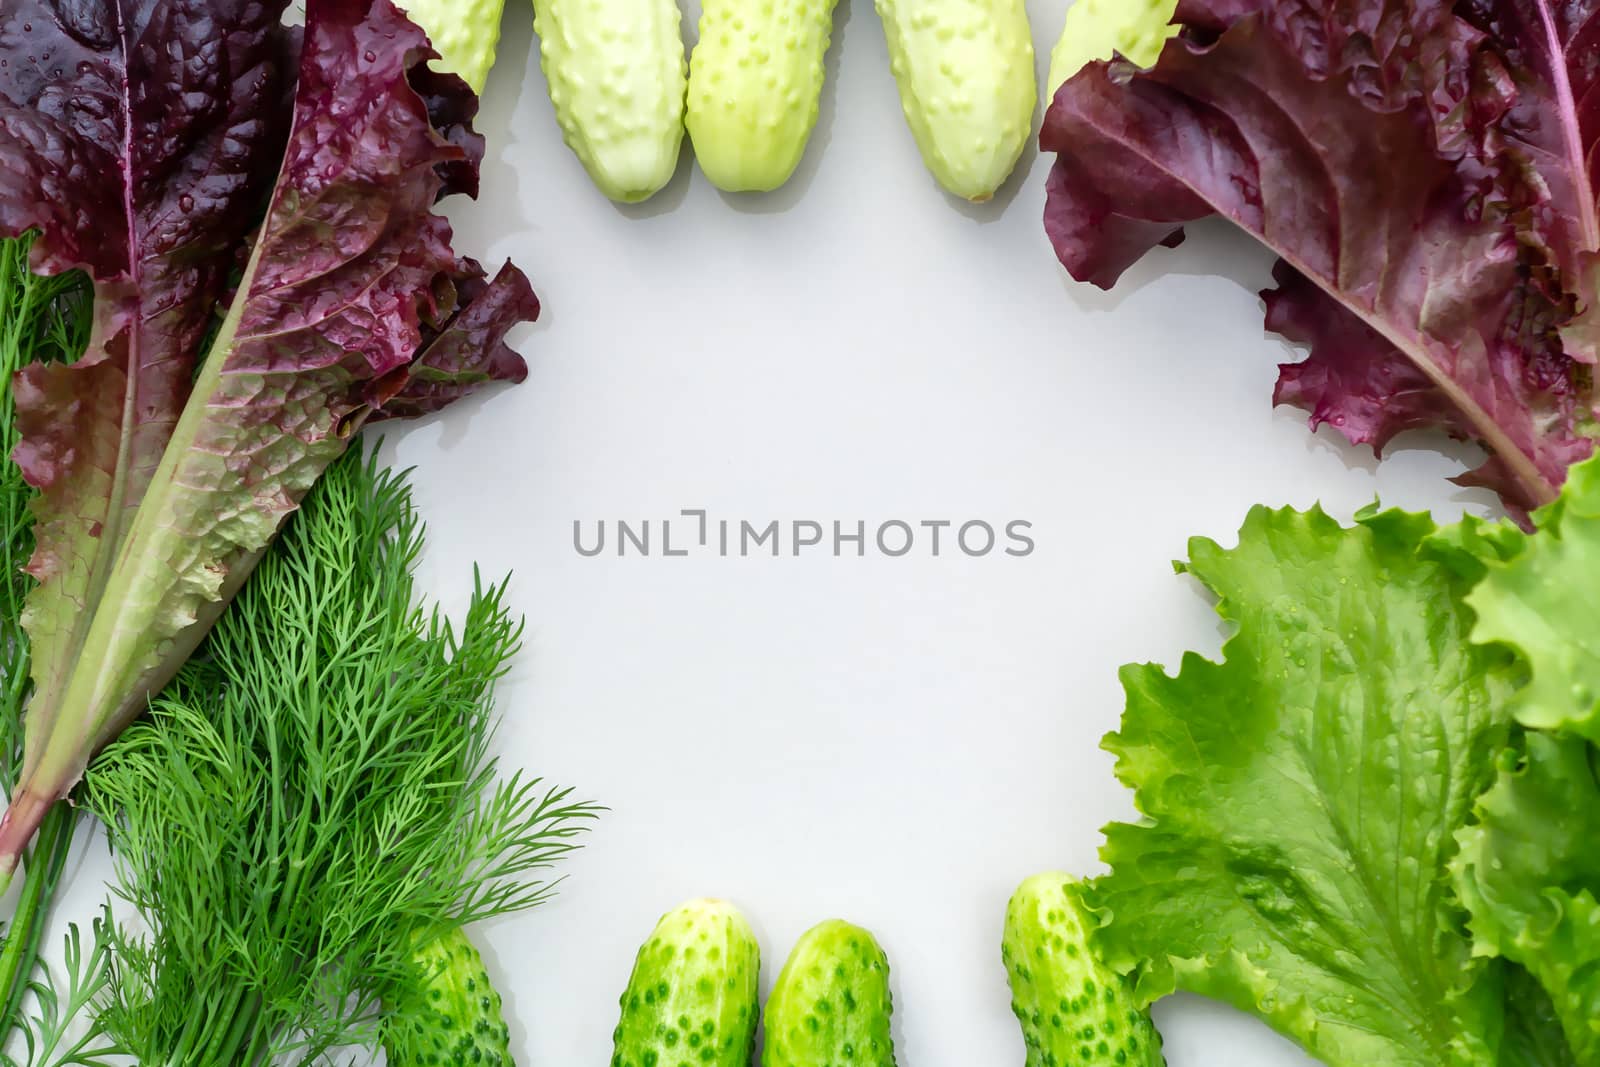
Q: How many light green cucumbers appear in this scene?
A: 5